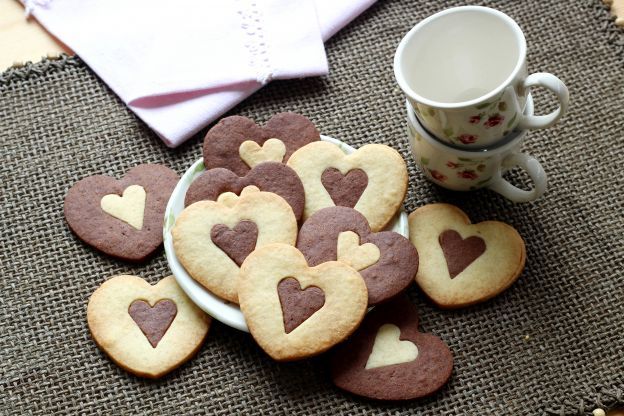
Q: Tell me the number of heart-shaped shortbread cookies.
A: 10